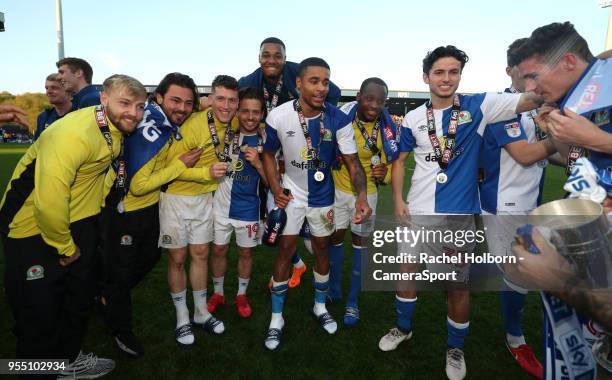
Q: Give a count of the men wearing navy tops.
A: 3